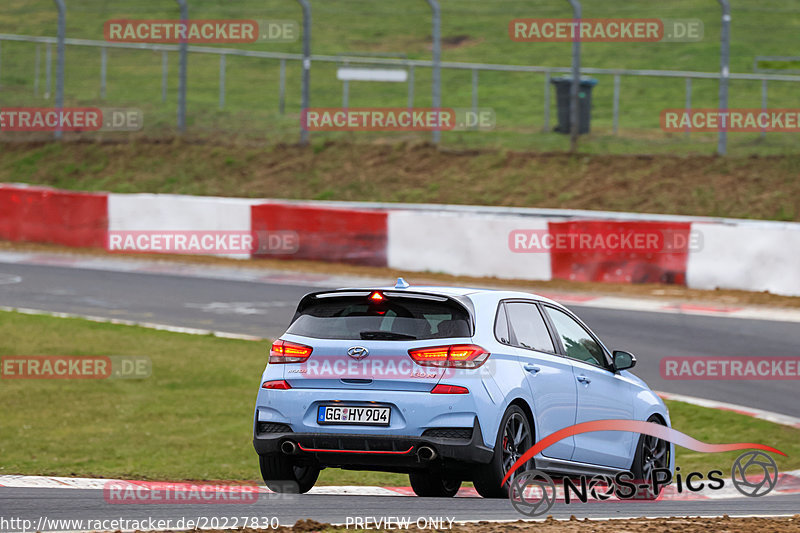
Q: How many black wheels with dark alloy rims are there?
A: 2